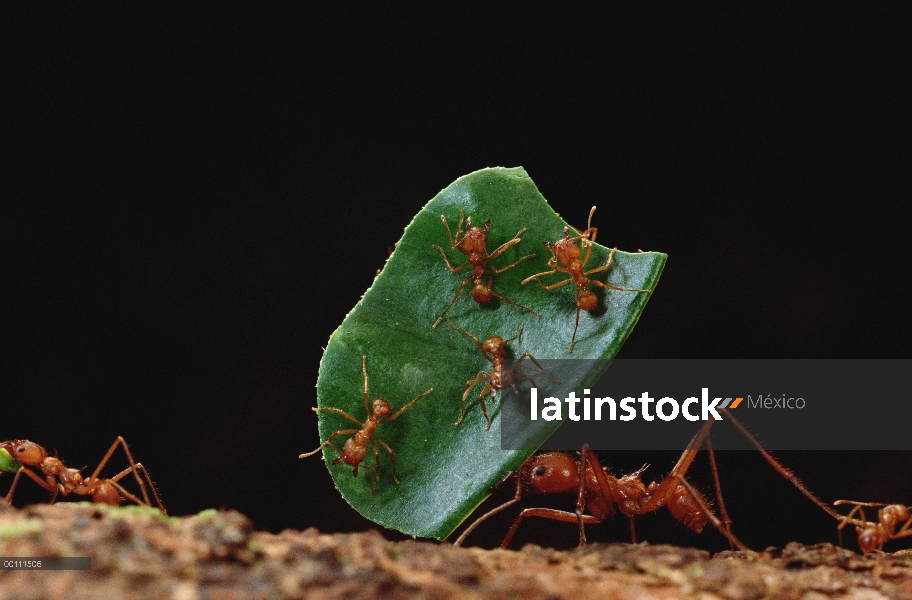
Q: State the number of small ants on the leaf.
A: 4